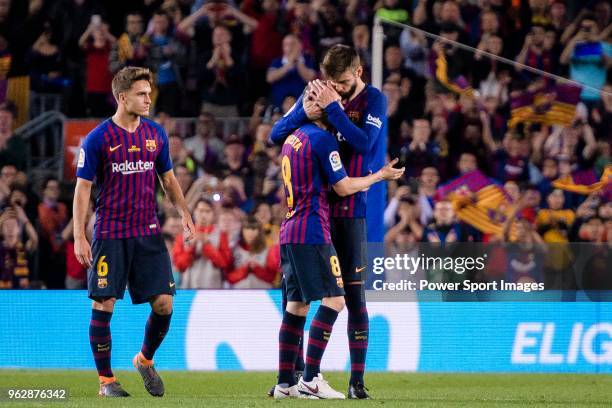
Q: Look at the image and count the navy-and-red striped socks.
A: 6